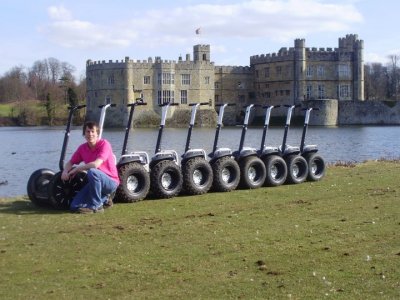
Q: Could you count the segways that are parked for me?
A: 10